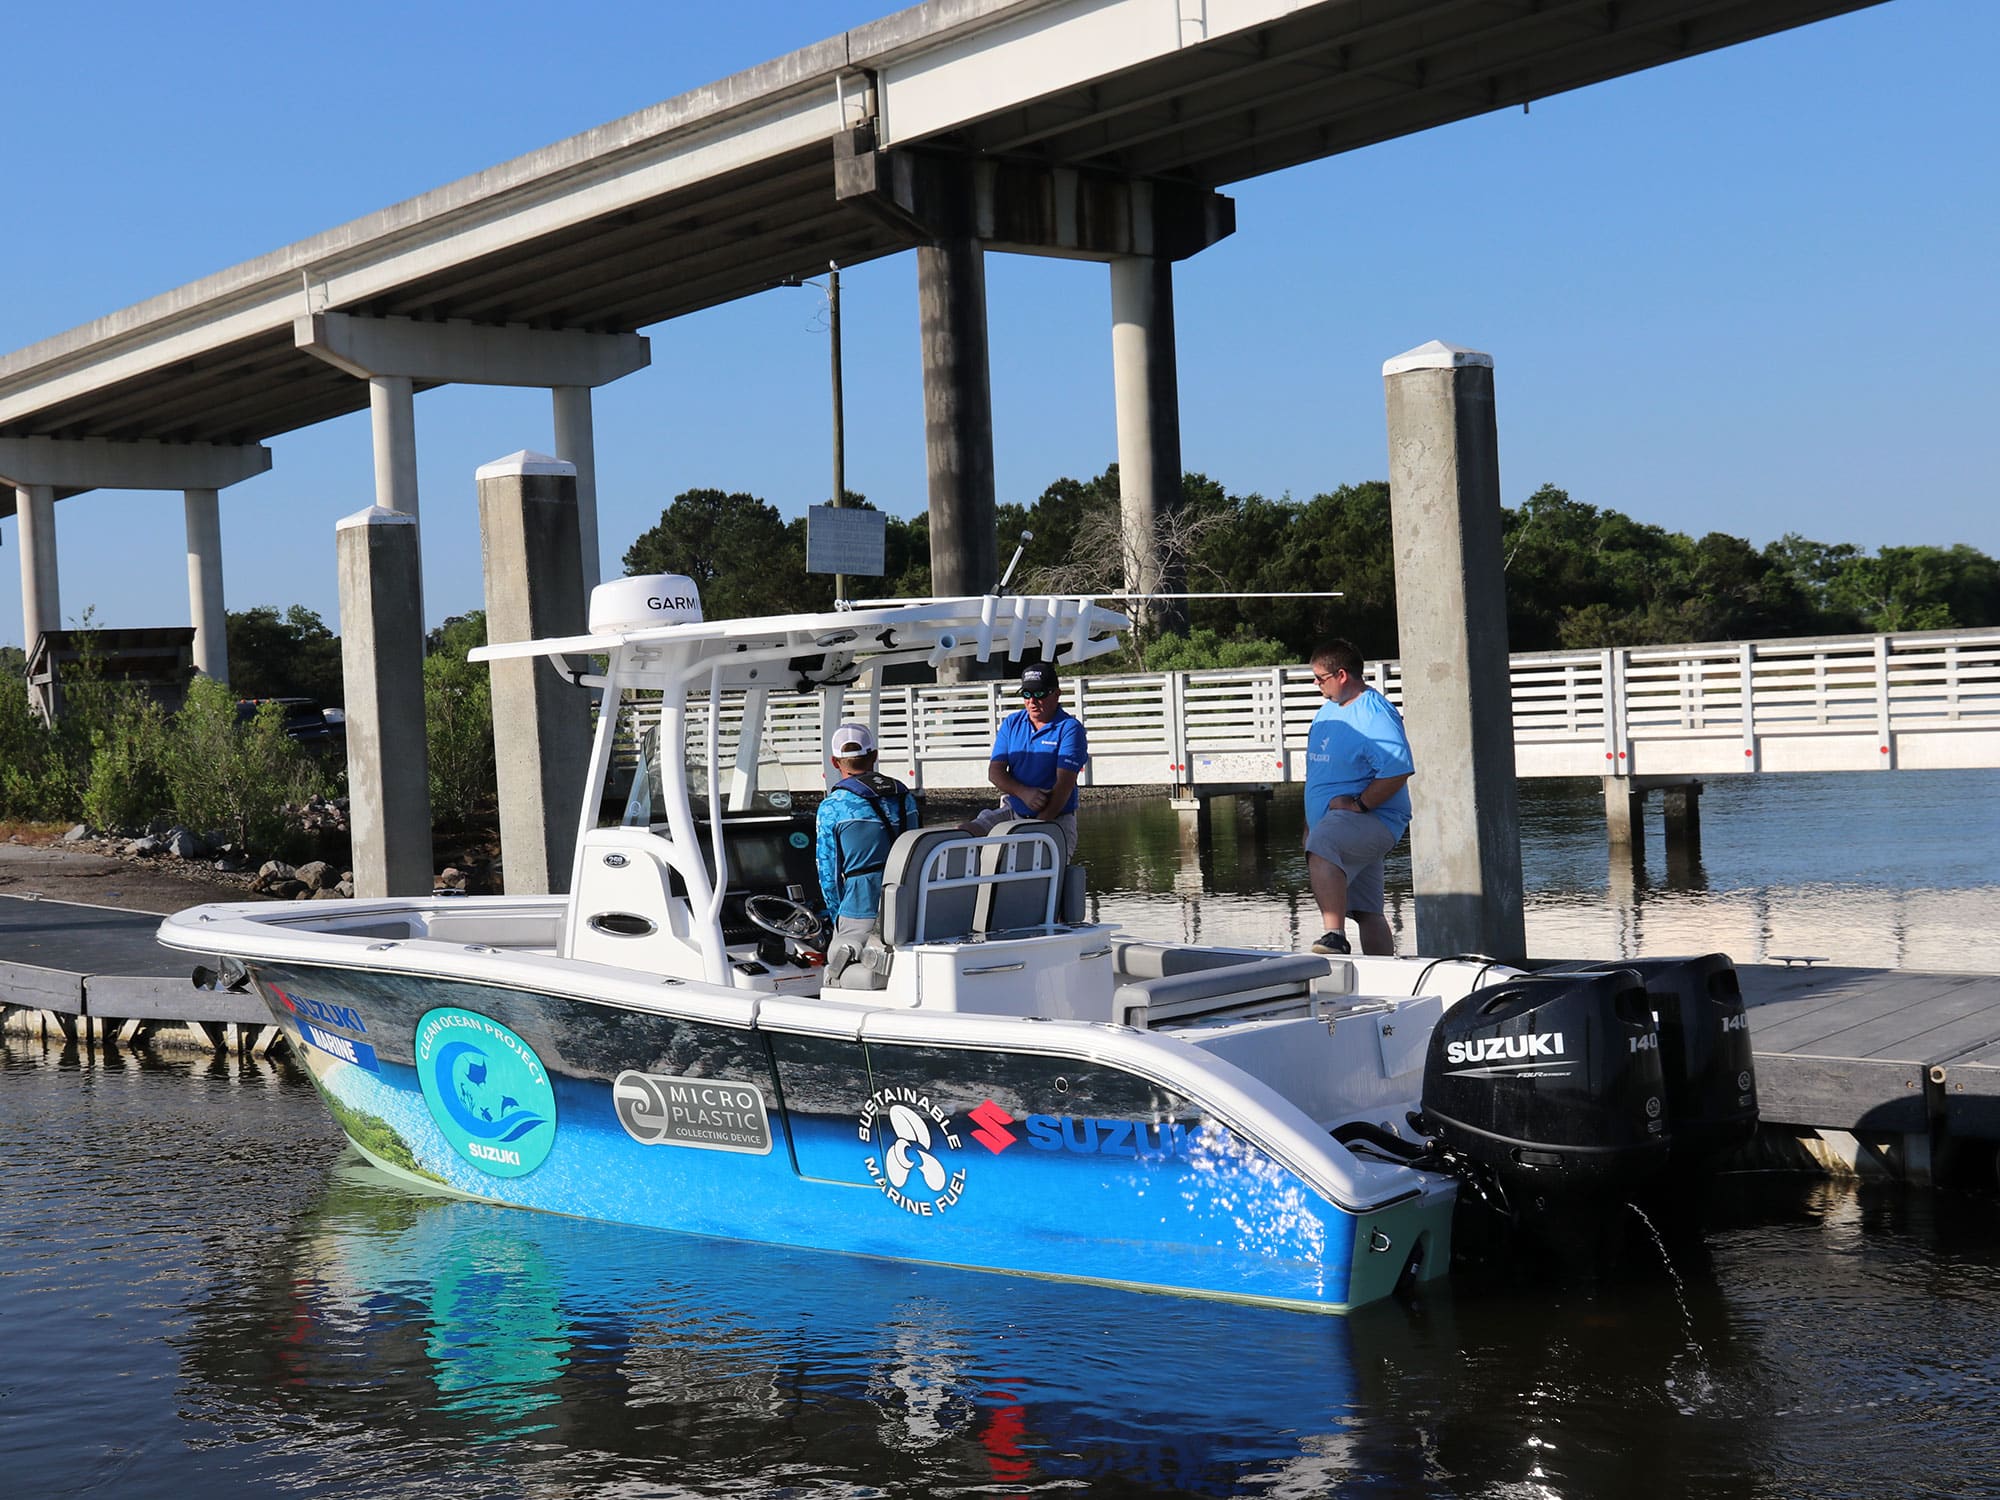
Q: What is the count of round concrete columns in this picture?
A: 6